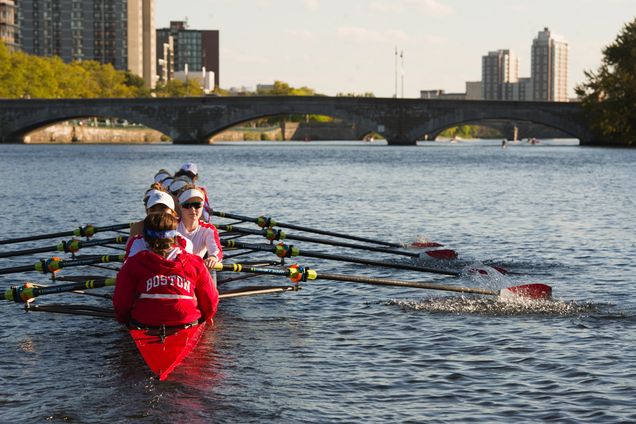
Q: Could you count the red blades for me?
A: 4